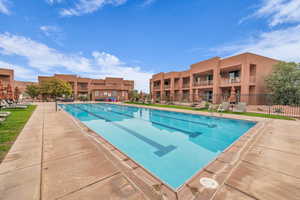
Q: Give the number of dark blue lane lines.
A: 3